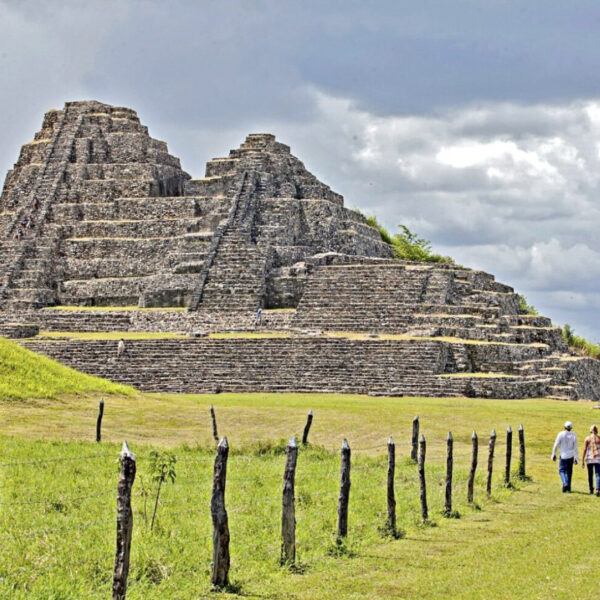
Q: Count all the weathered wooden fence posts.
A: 15